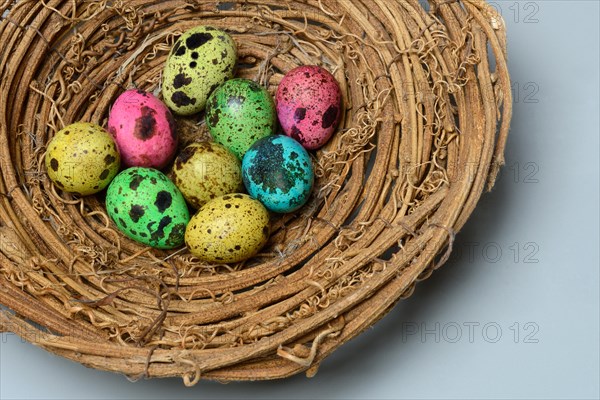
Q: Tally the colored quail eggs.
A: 9